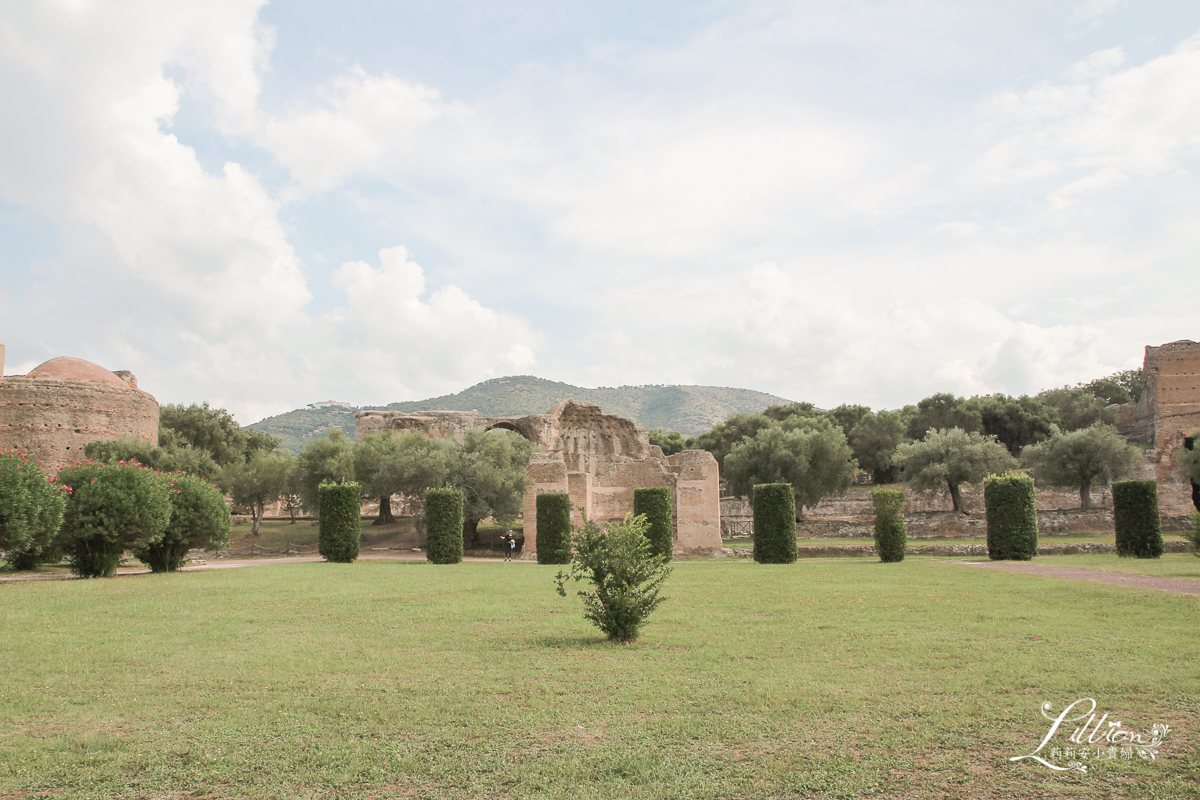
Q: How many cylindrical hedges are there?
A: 8